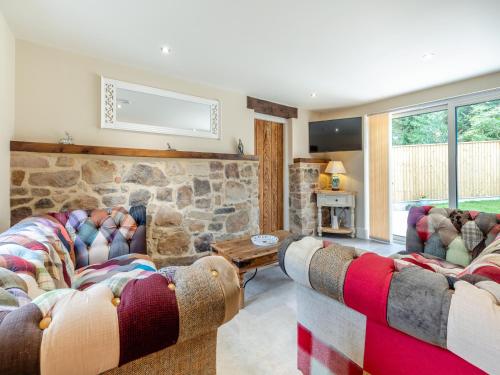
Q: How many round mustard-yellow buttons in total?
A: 4